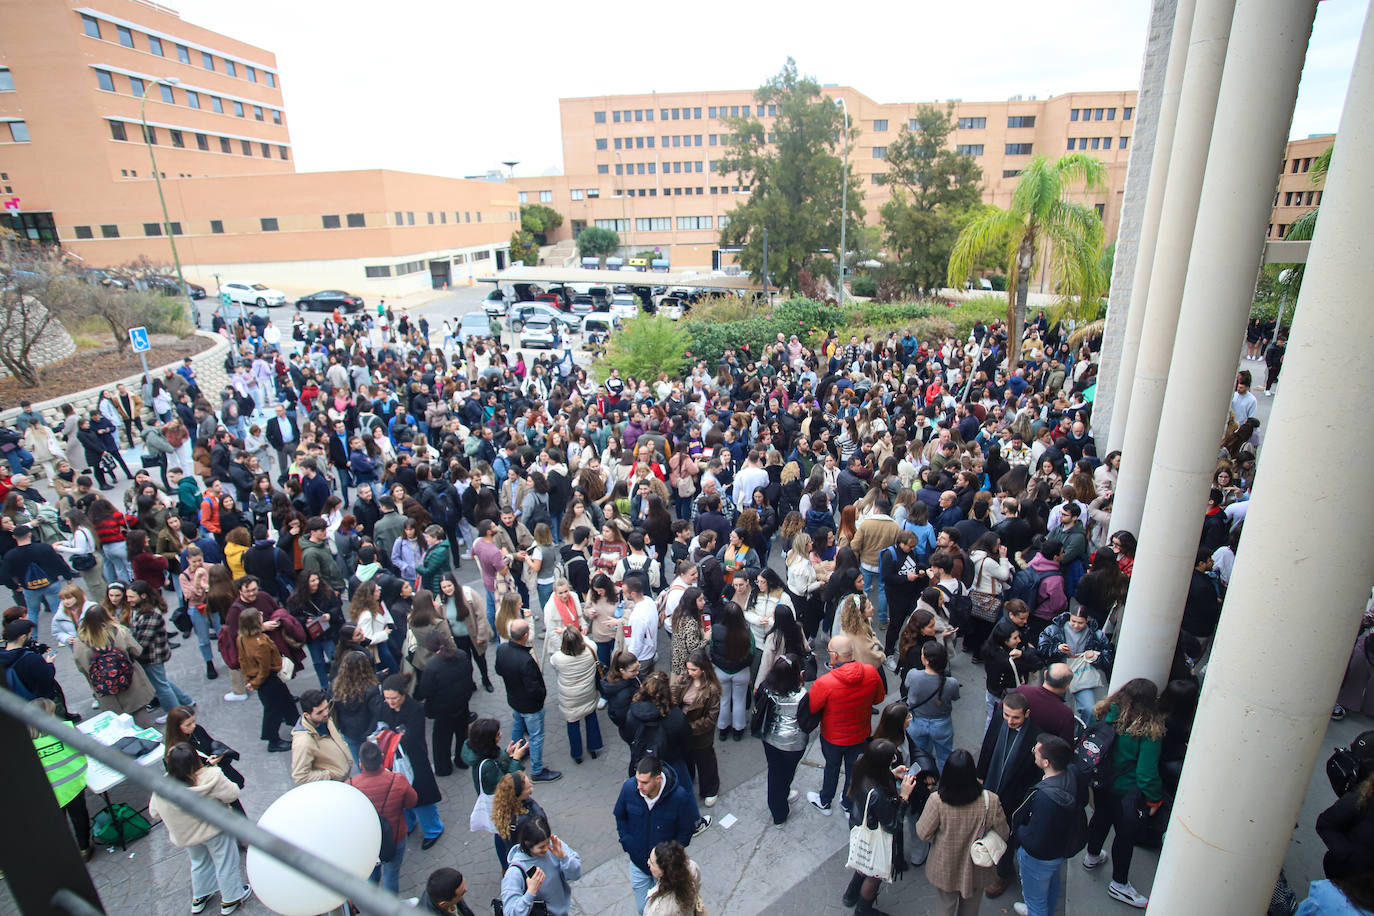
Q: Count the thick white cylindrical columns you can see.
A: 4